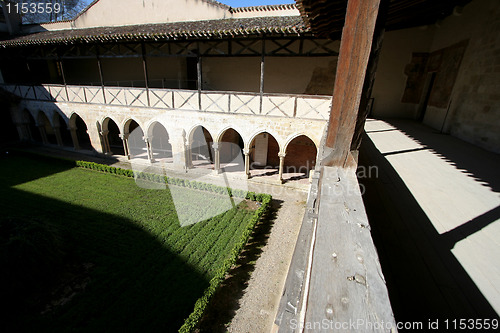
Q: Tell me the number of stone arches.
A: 11